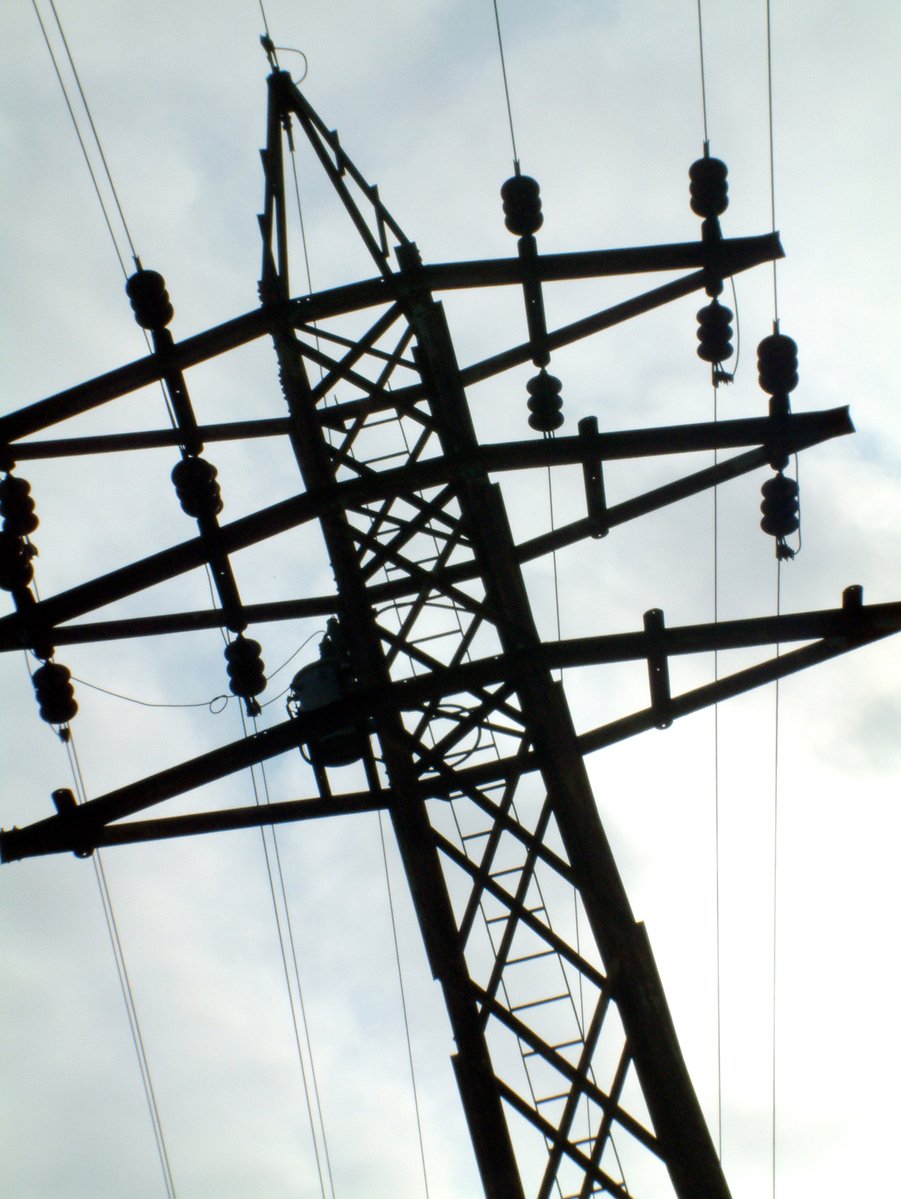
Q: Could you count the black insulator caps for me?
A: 12